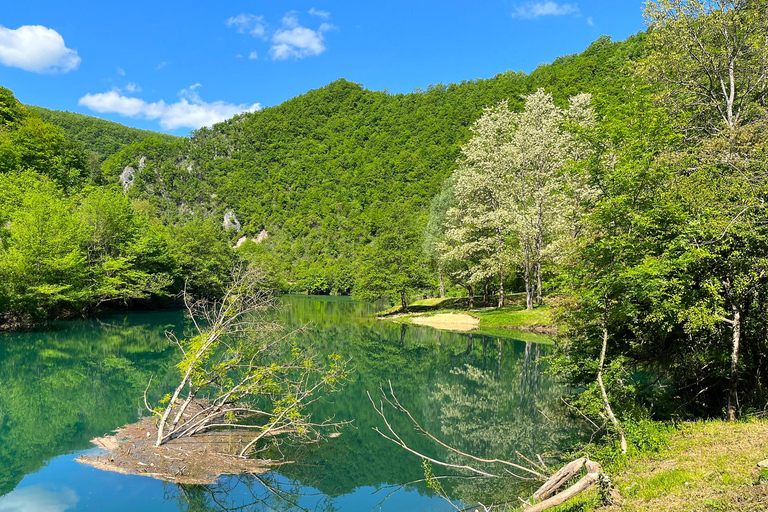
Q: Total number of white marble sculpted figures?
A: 0